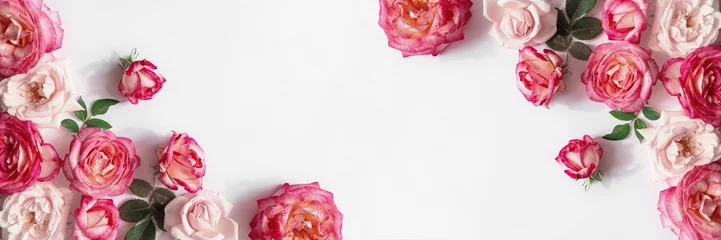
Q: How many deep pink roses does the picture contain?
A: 14